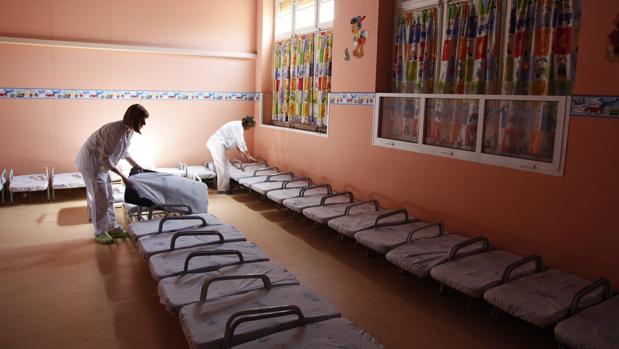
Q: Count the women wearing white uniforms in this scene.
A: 2